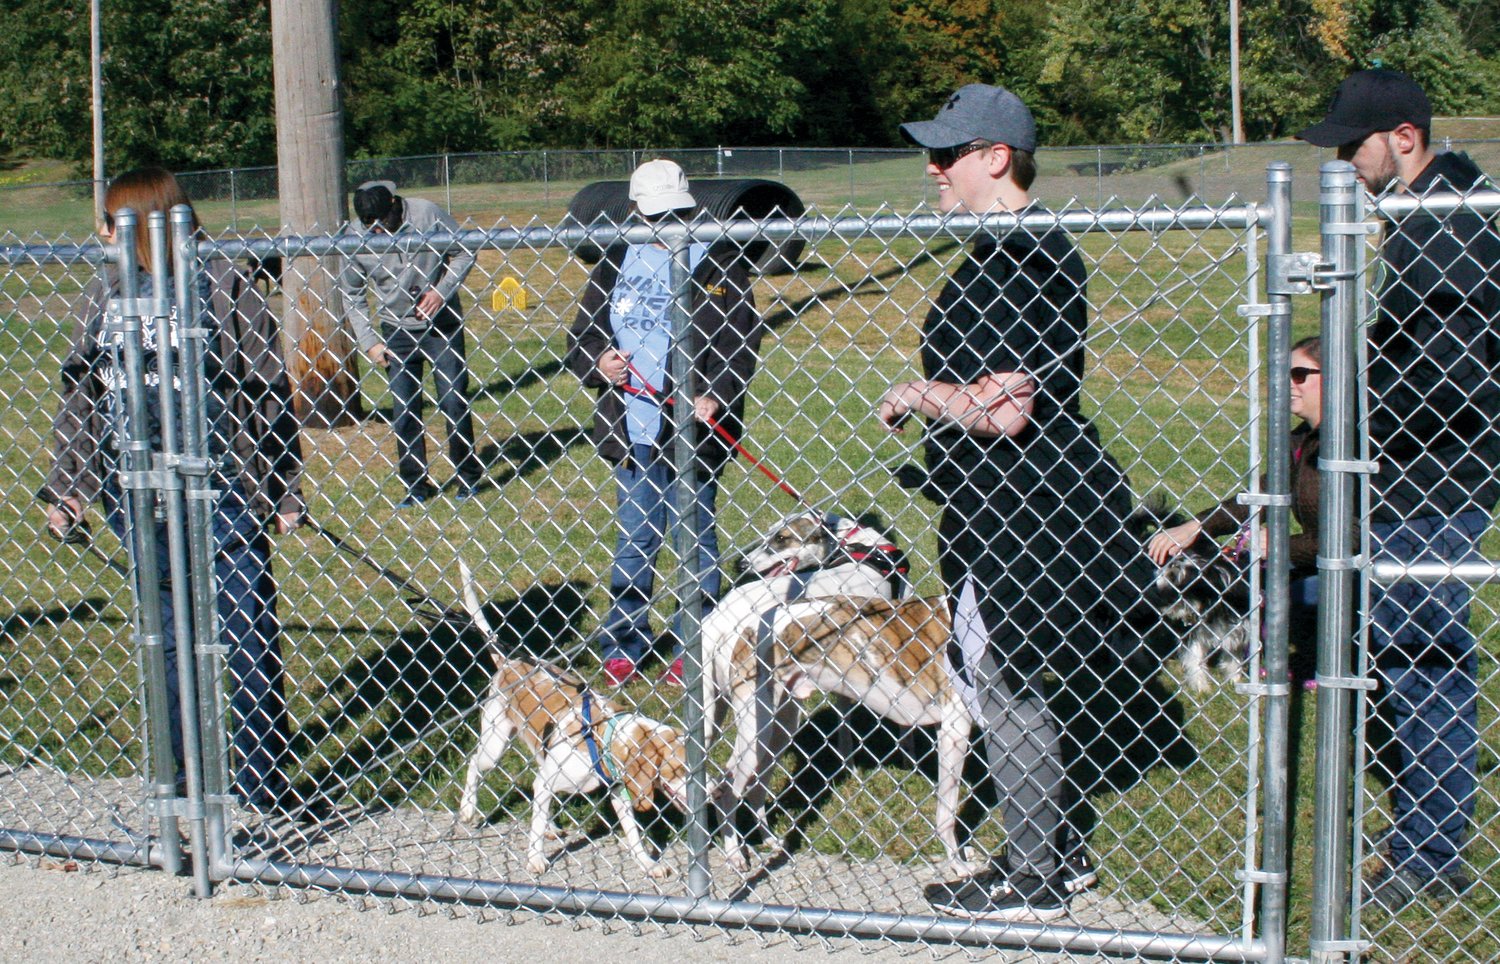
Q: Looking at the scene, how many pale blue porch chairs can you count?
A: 0